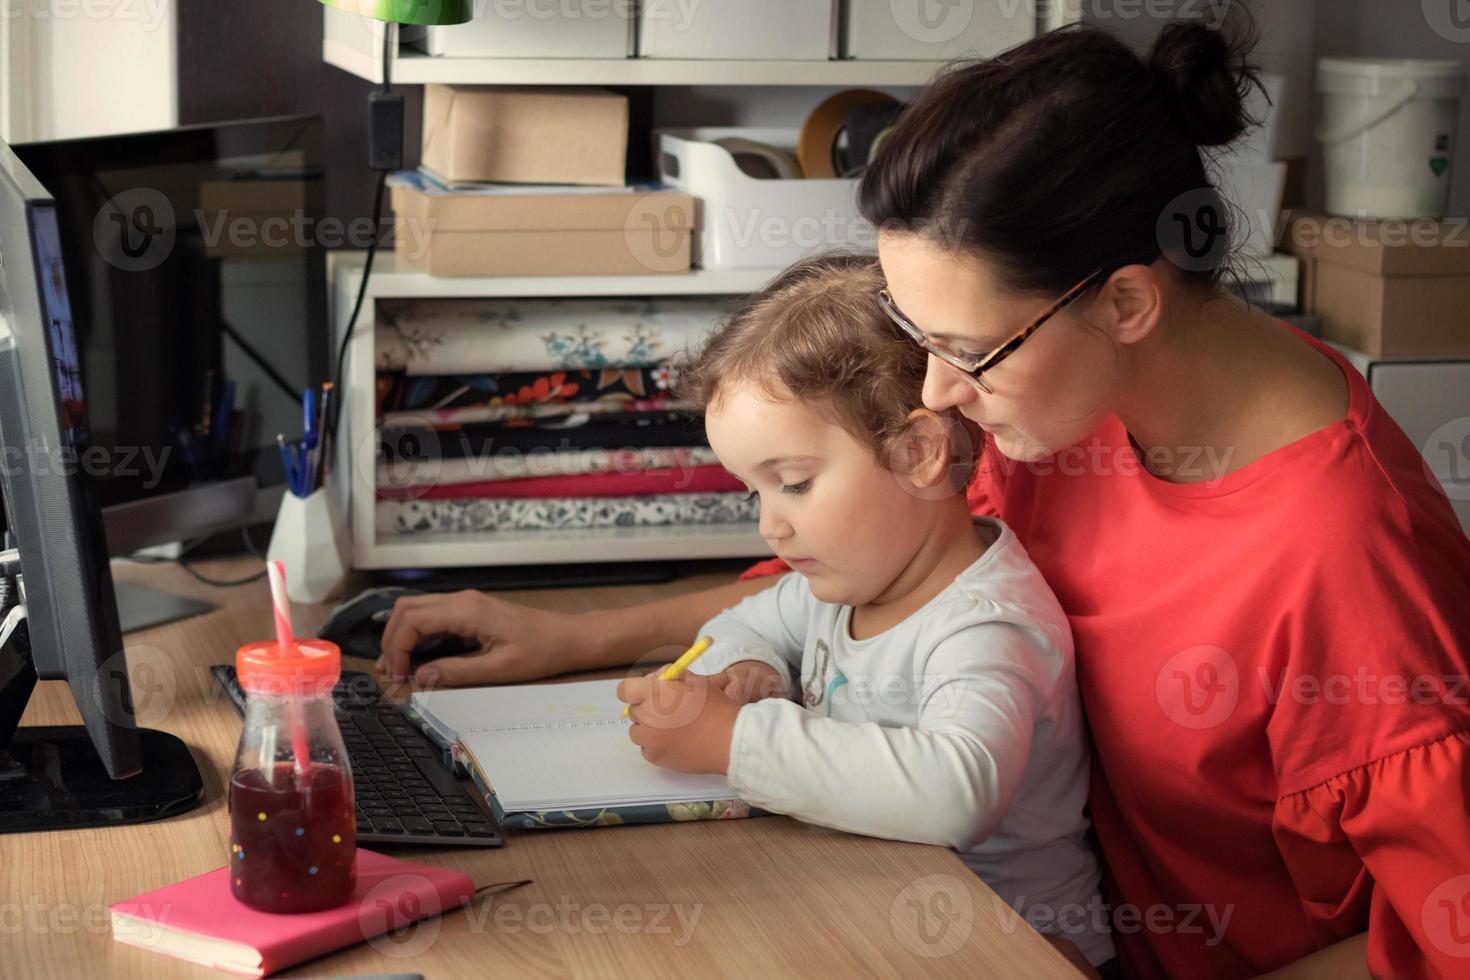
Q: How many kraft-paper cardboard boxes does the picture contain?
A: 3